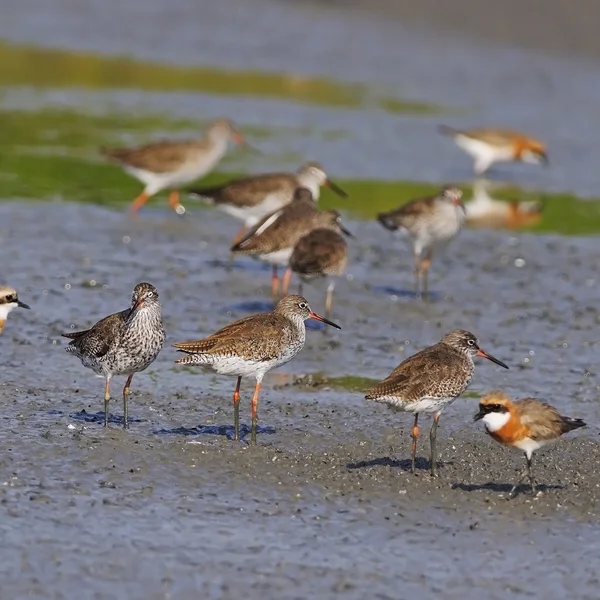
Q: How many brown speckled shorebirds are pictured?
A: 8